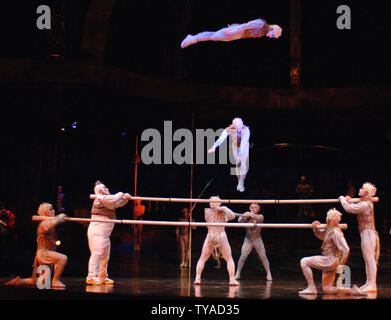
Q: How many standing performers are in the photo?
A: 4